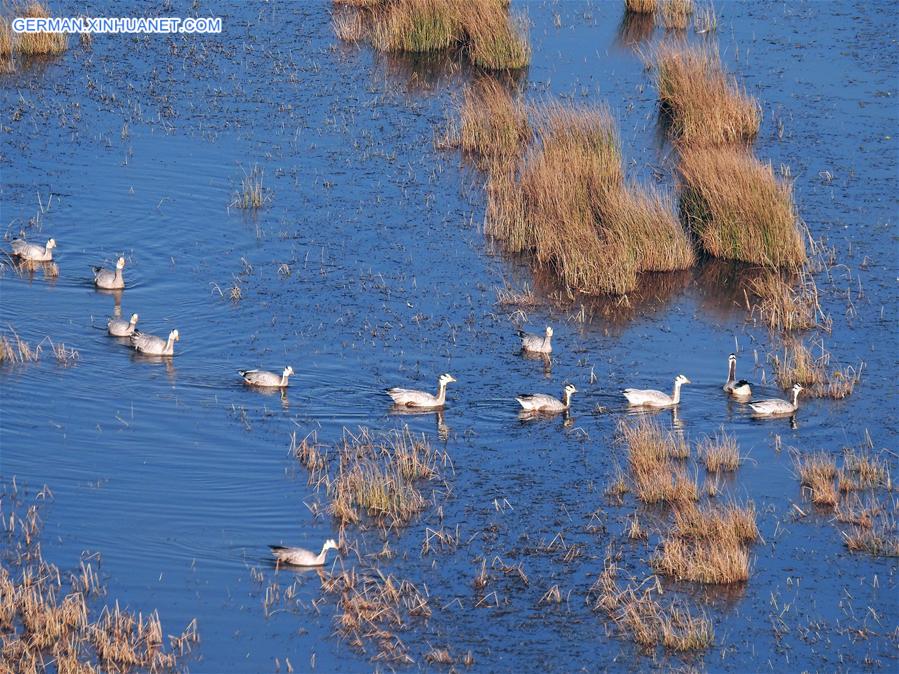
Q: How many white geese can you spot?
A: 12